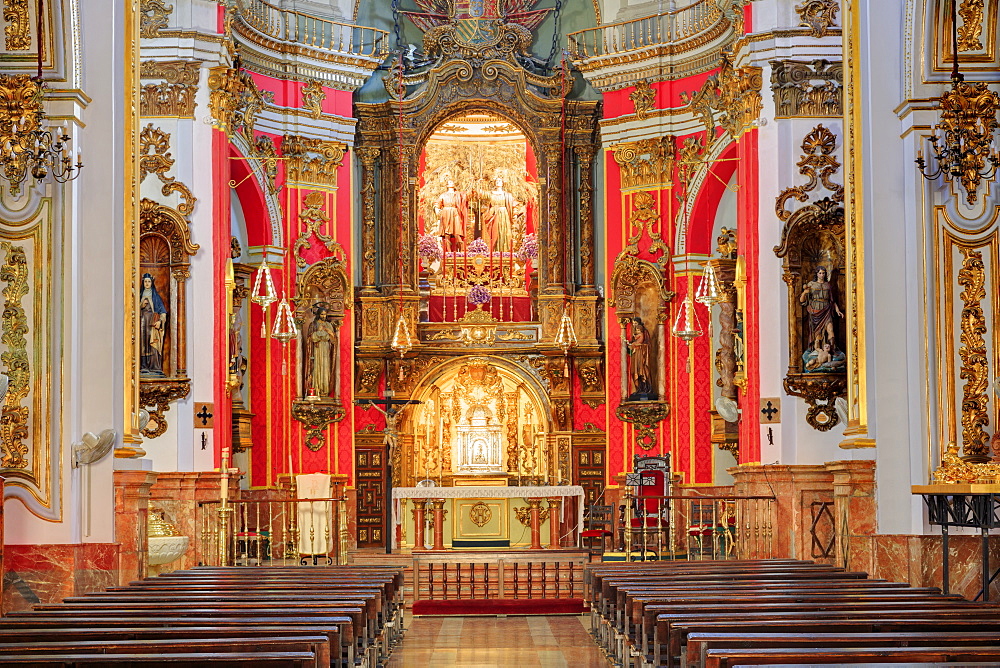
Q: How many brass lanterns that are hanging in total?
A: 6